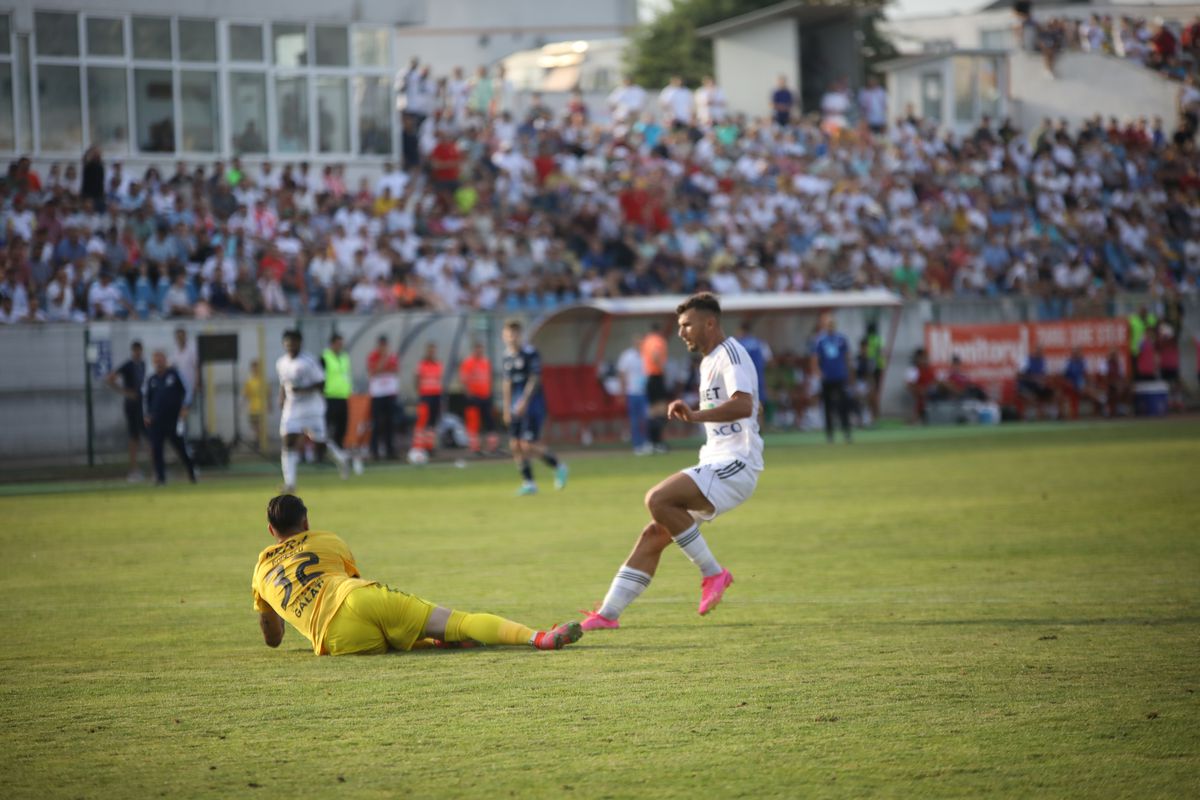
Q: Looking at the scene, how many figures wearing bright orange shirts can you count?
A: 3